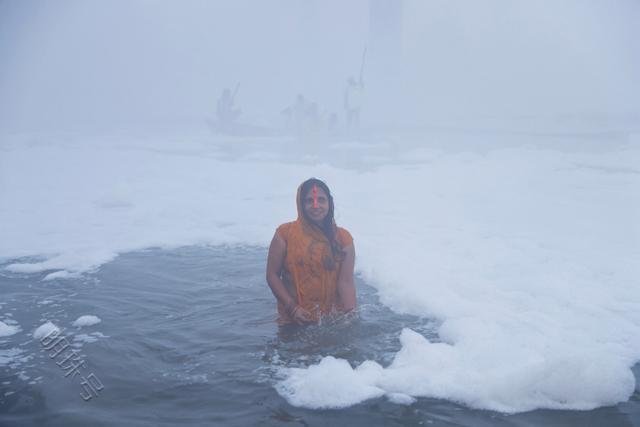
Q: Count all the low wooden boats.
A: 1